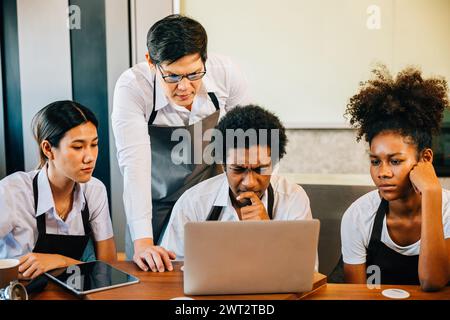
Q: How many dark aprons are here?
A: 4